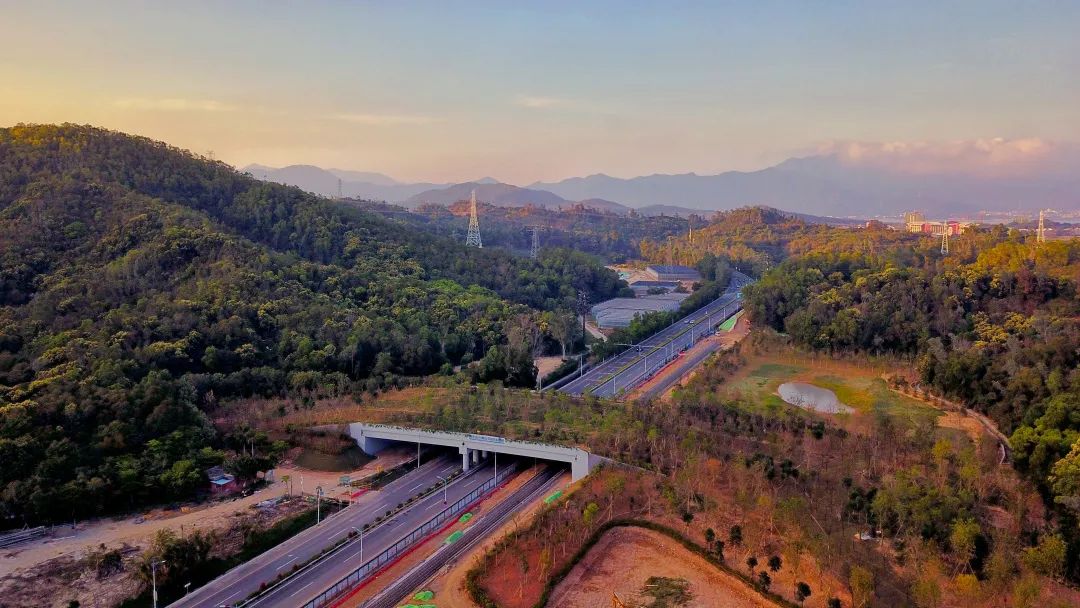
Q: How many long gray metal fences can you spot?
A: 1